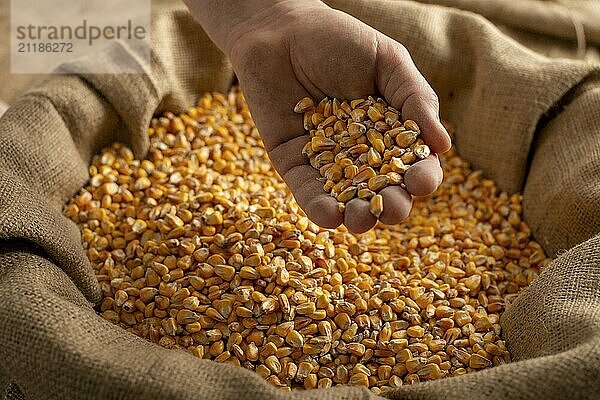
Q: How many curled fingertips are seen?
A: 4